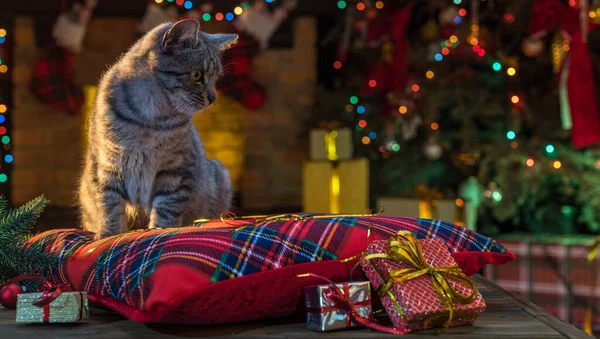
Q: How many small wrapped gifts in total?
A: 3